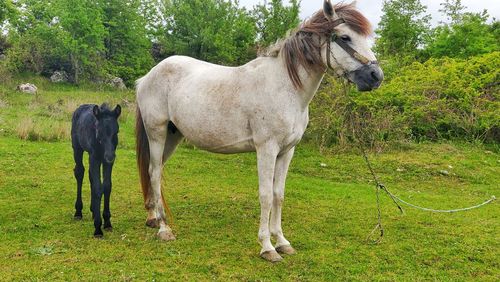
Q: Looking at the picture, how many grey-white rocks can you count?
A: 3